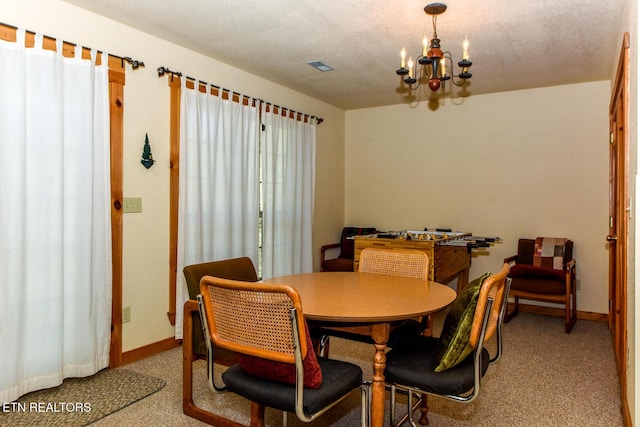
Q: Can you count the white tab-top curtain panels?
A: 3